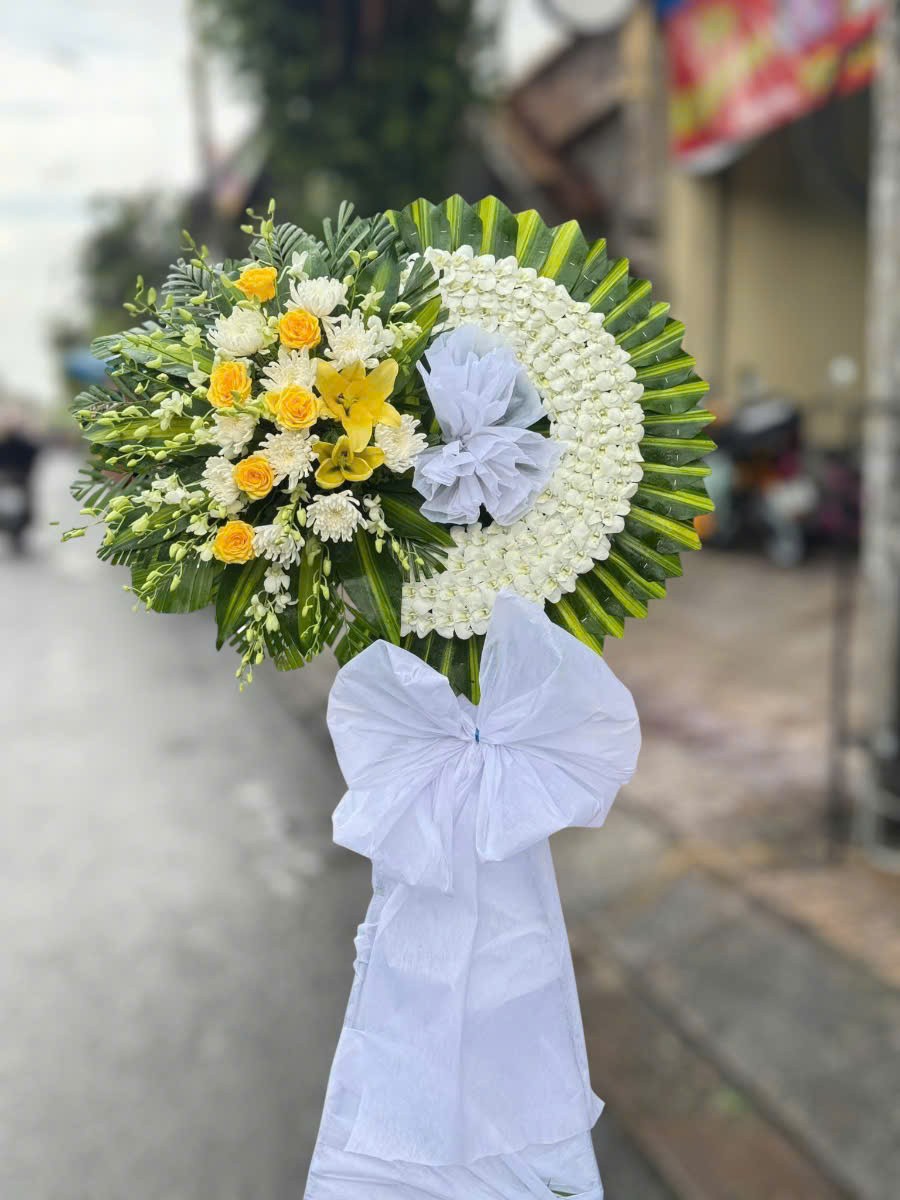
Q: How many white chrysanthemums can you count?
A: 10